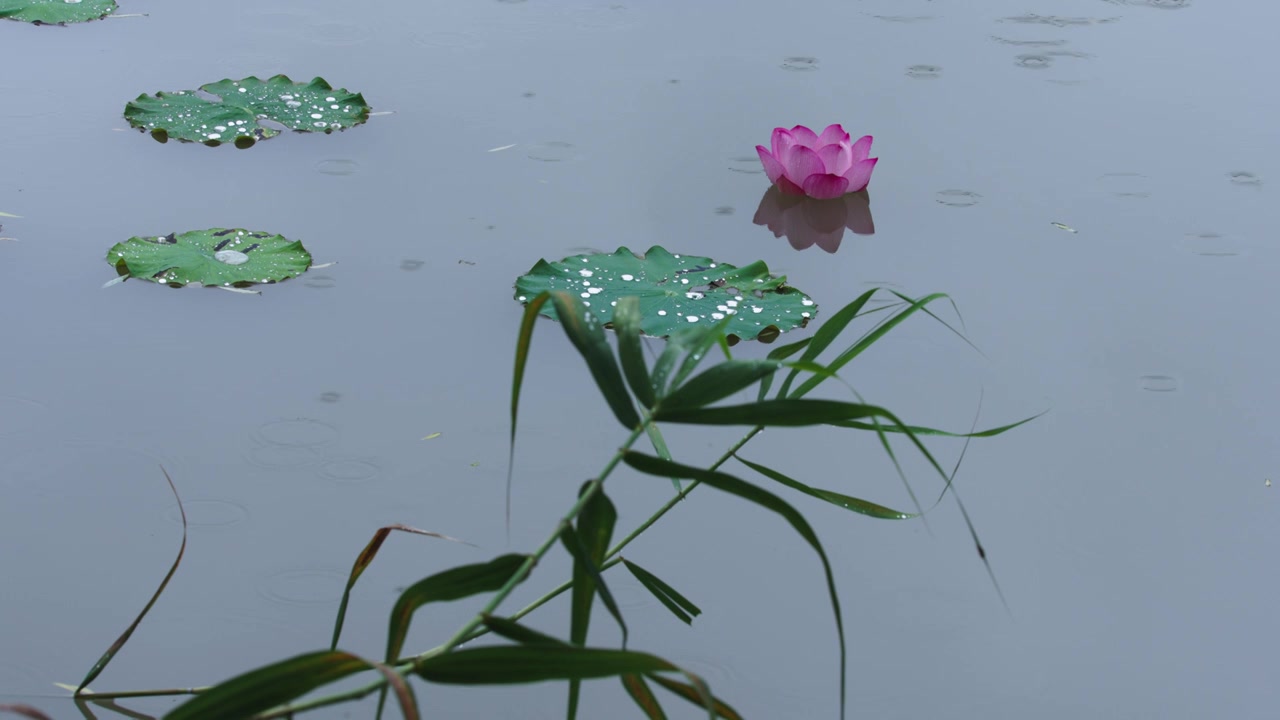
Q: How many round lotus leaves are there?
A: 4